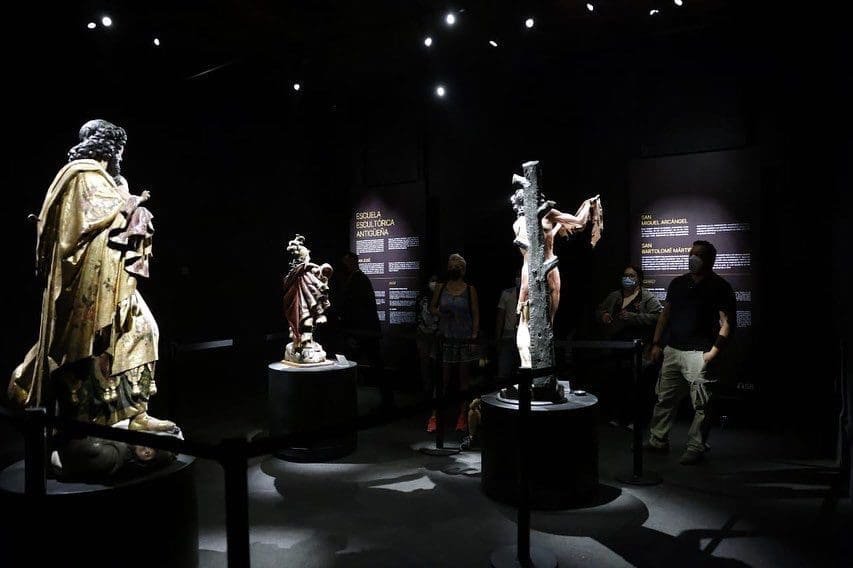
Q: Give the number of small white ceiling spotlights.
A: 12